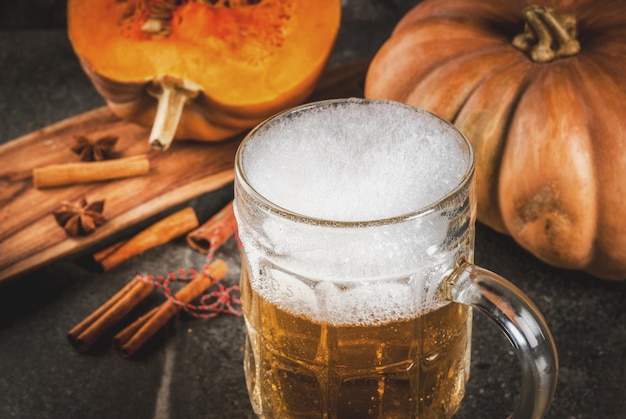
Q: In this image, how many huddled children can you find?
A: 0